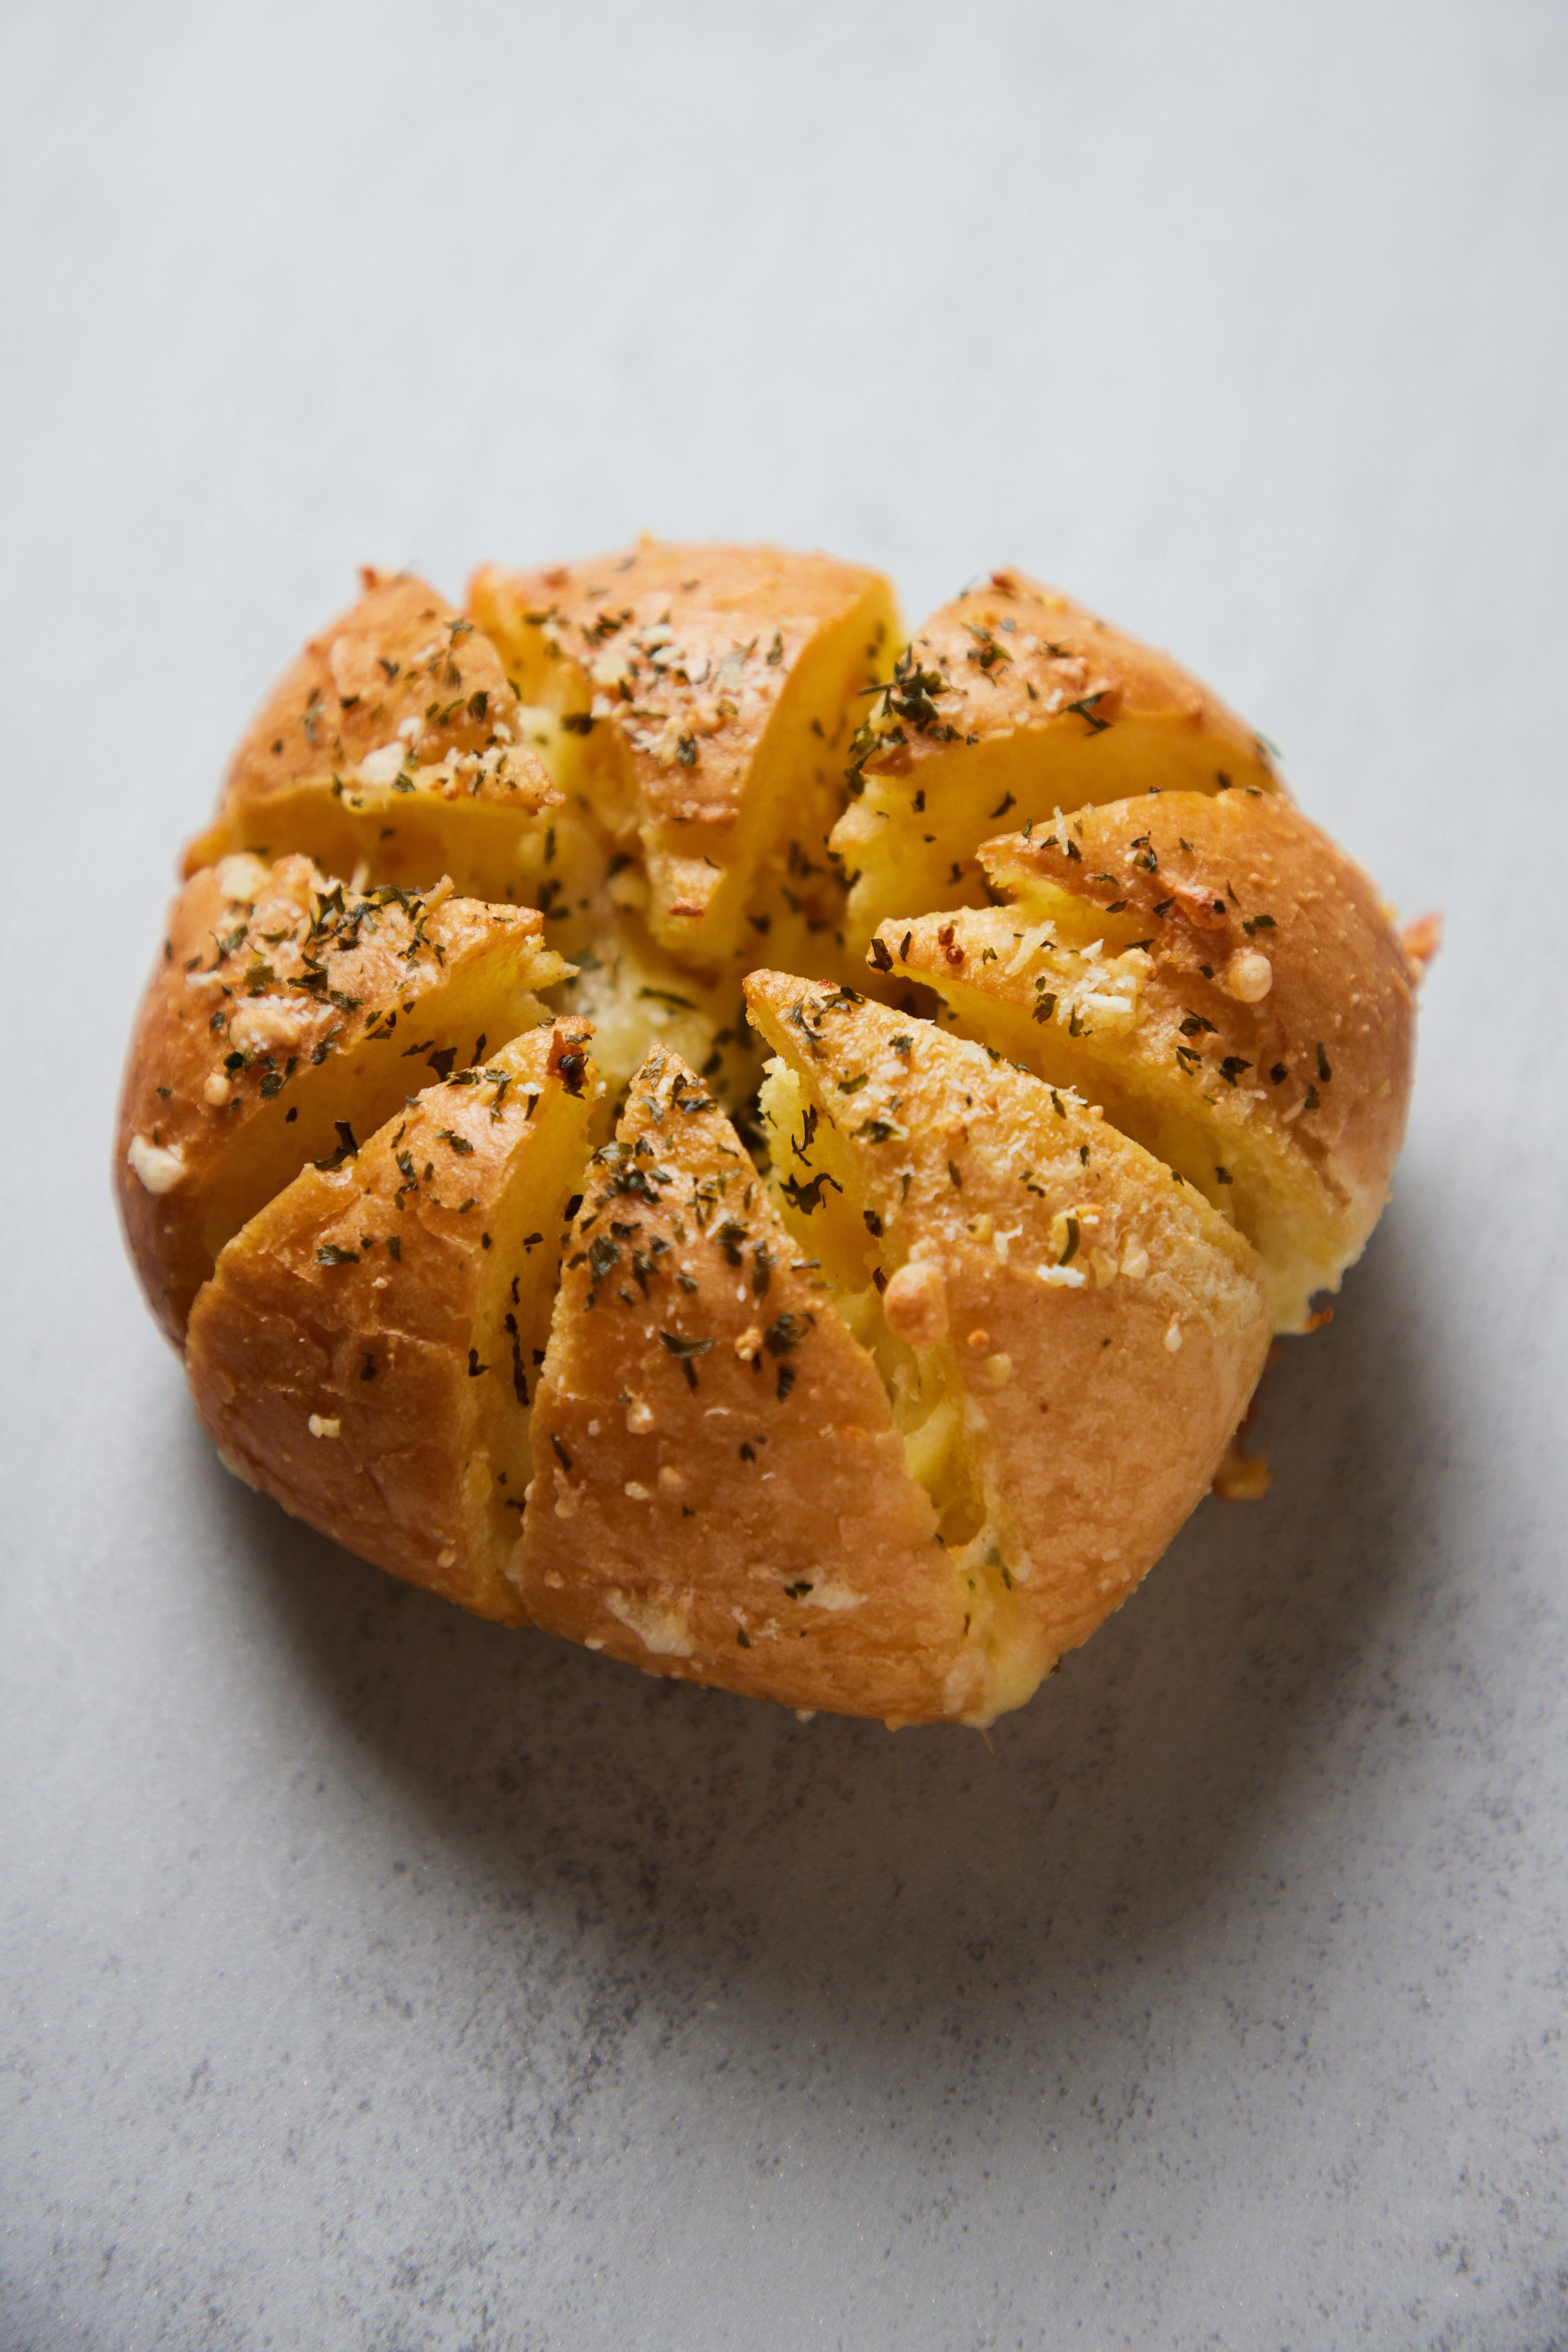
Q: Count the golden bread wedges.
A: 8